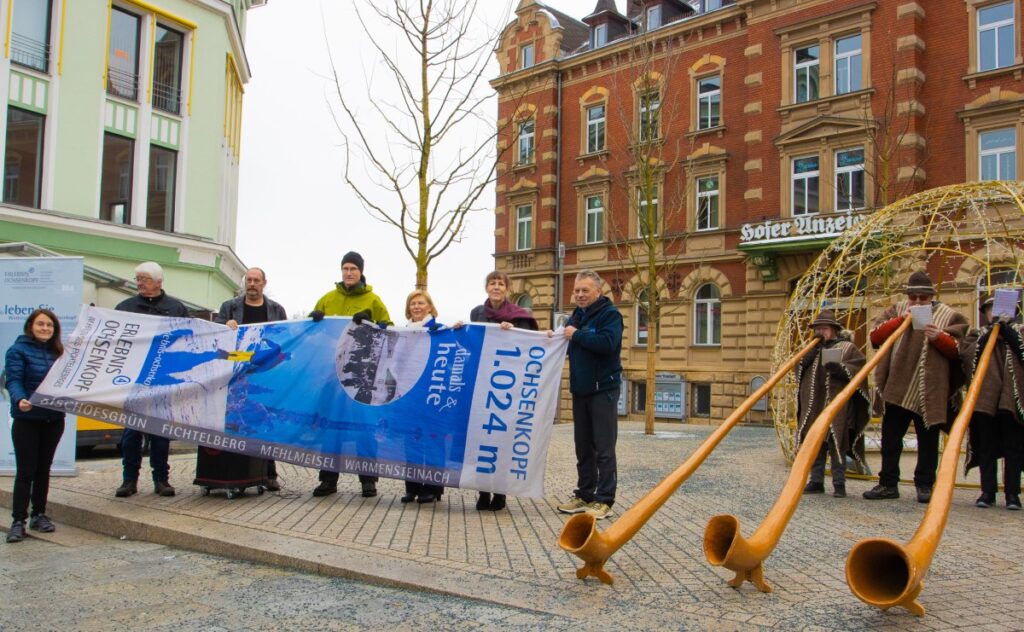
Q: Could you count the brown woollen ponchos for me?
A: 3